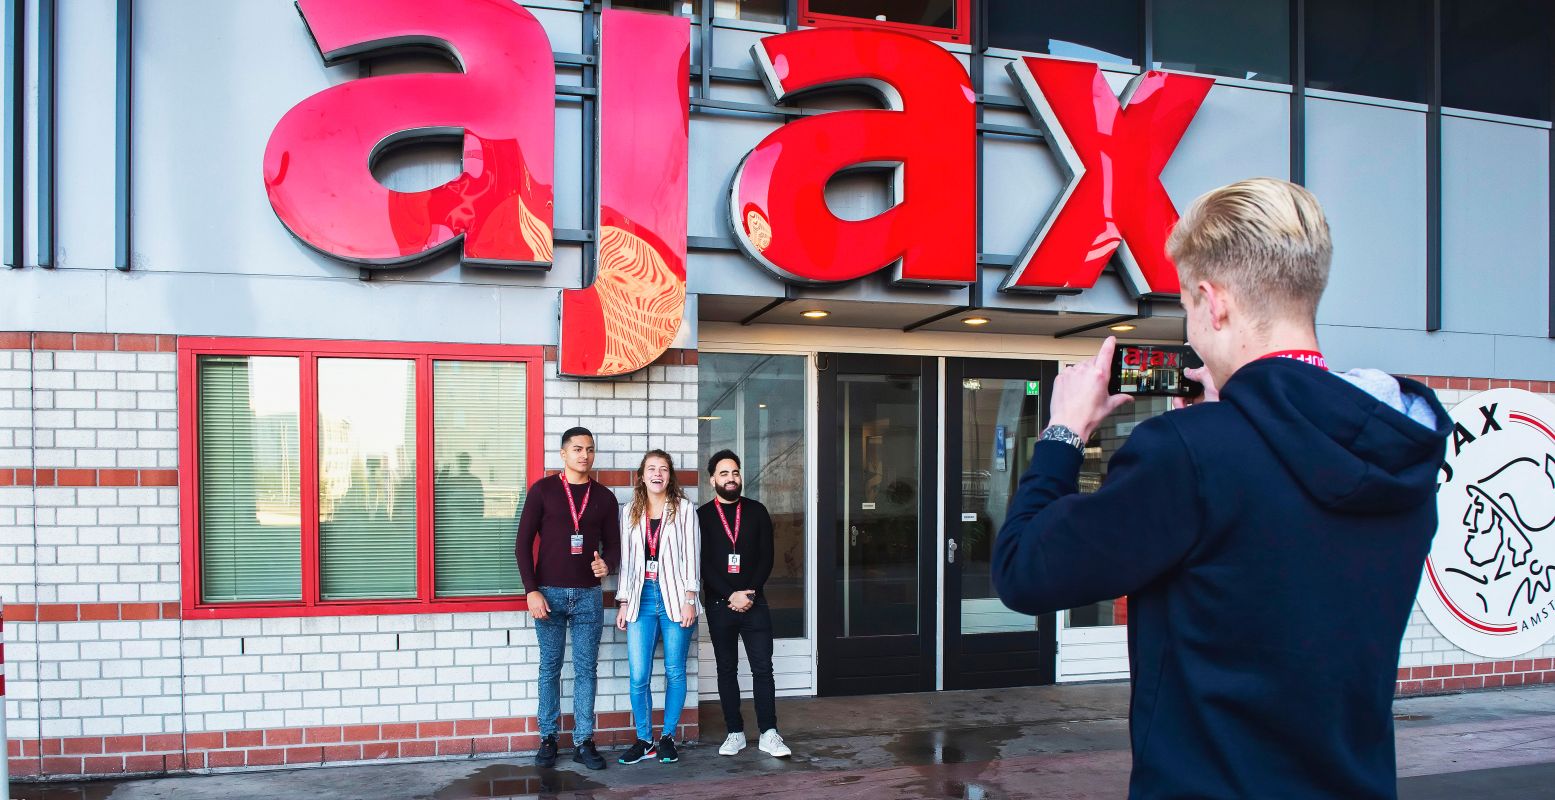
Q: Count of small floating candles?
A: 0